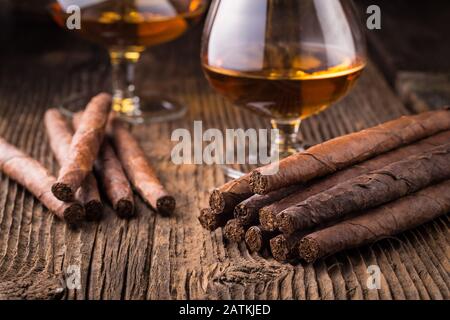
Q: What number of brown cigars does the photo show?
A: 15